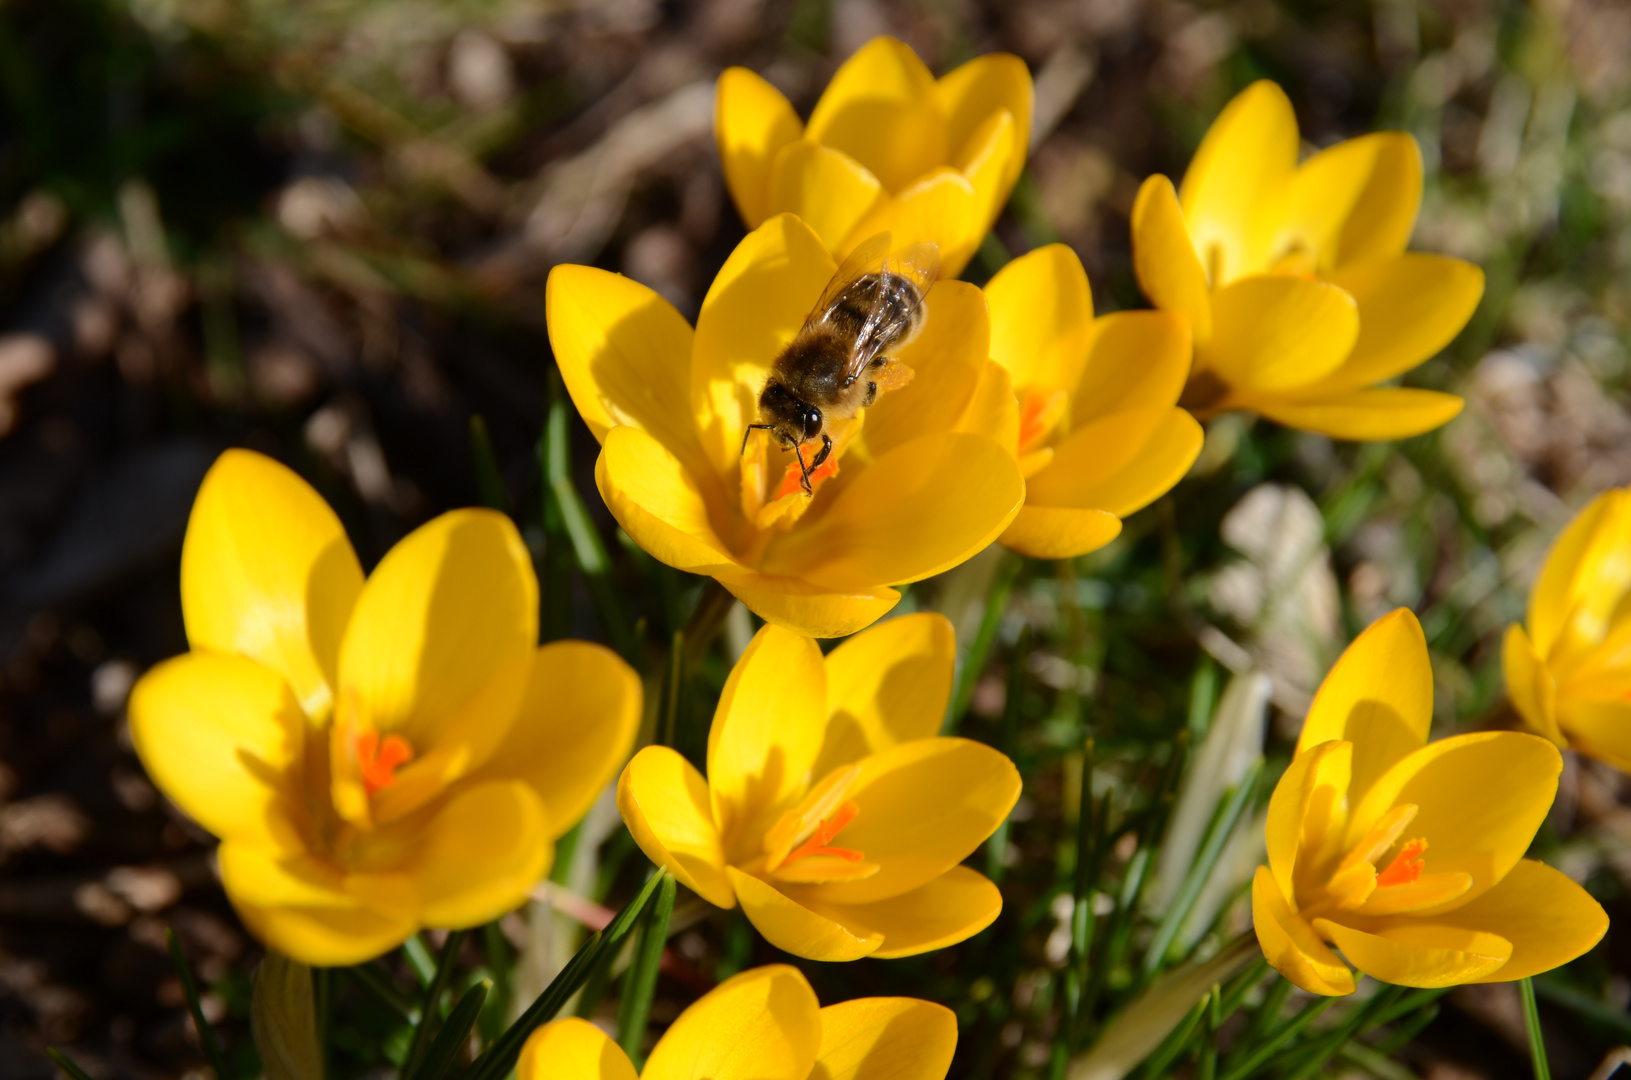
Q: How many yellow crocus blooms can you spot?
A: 9